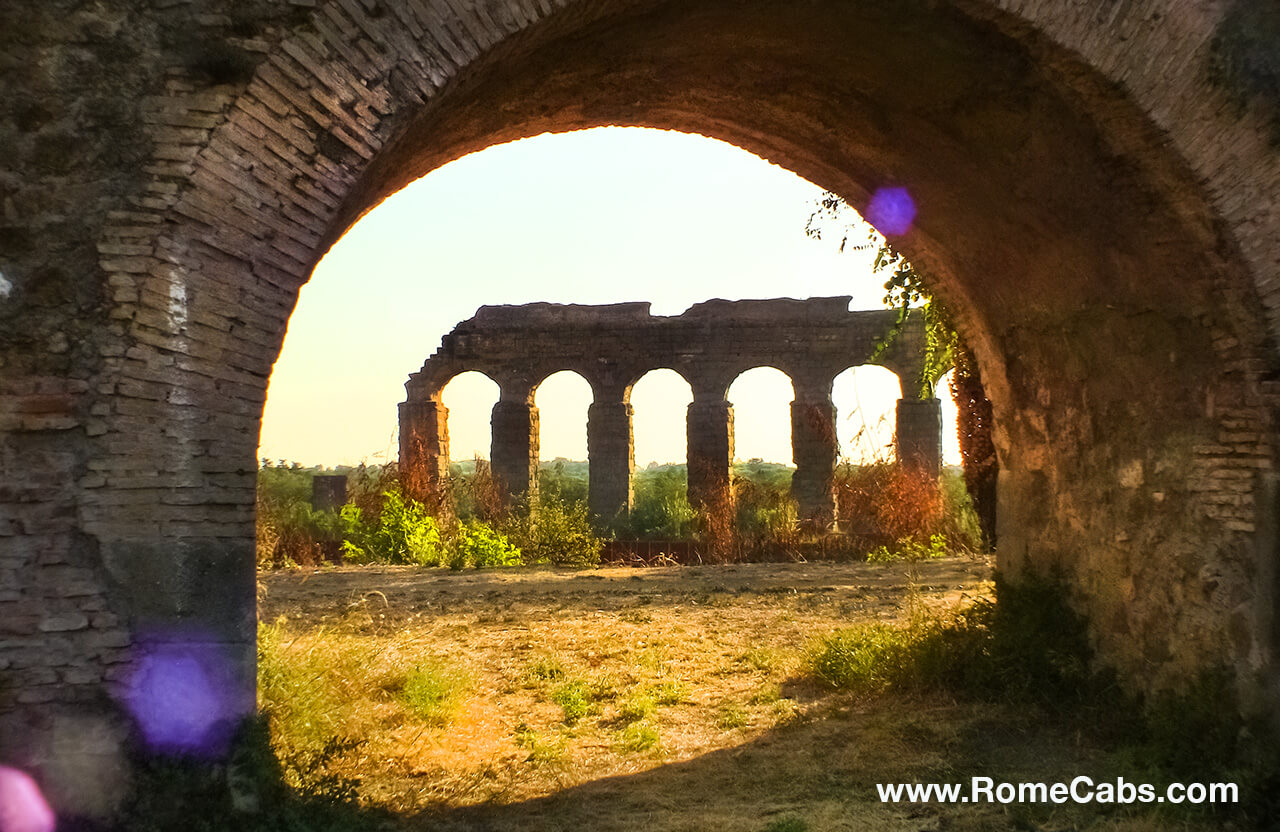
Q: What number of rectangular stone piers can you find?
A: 6